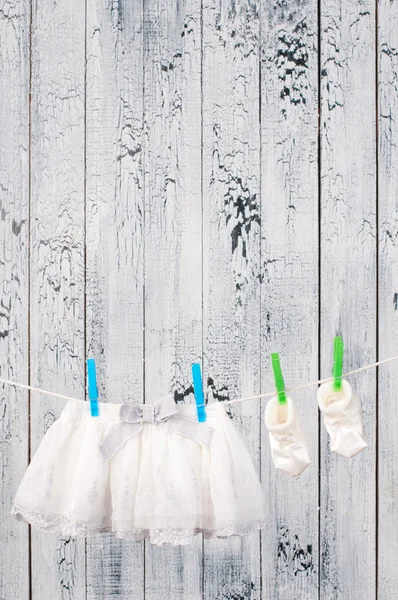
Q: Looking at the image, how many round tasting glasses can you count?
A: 0